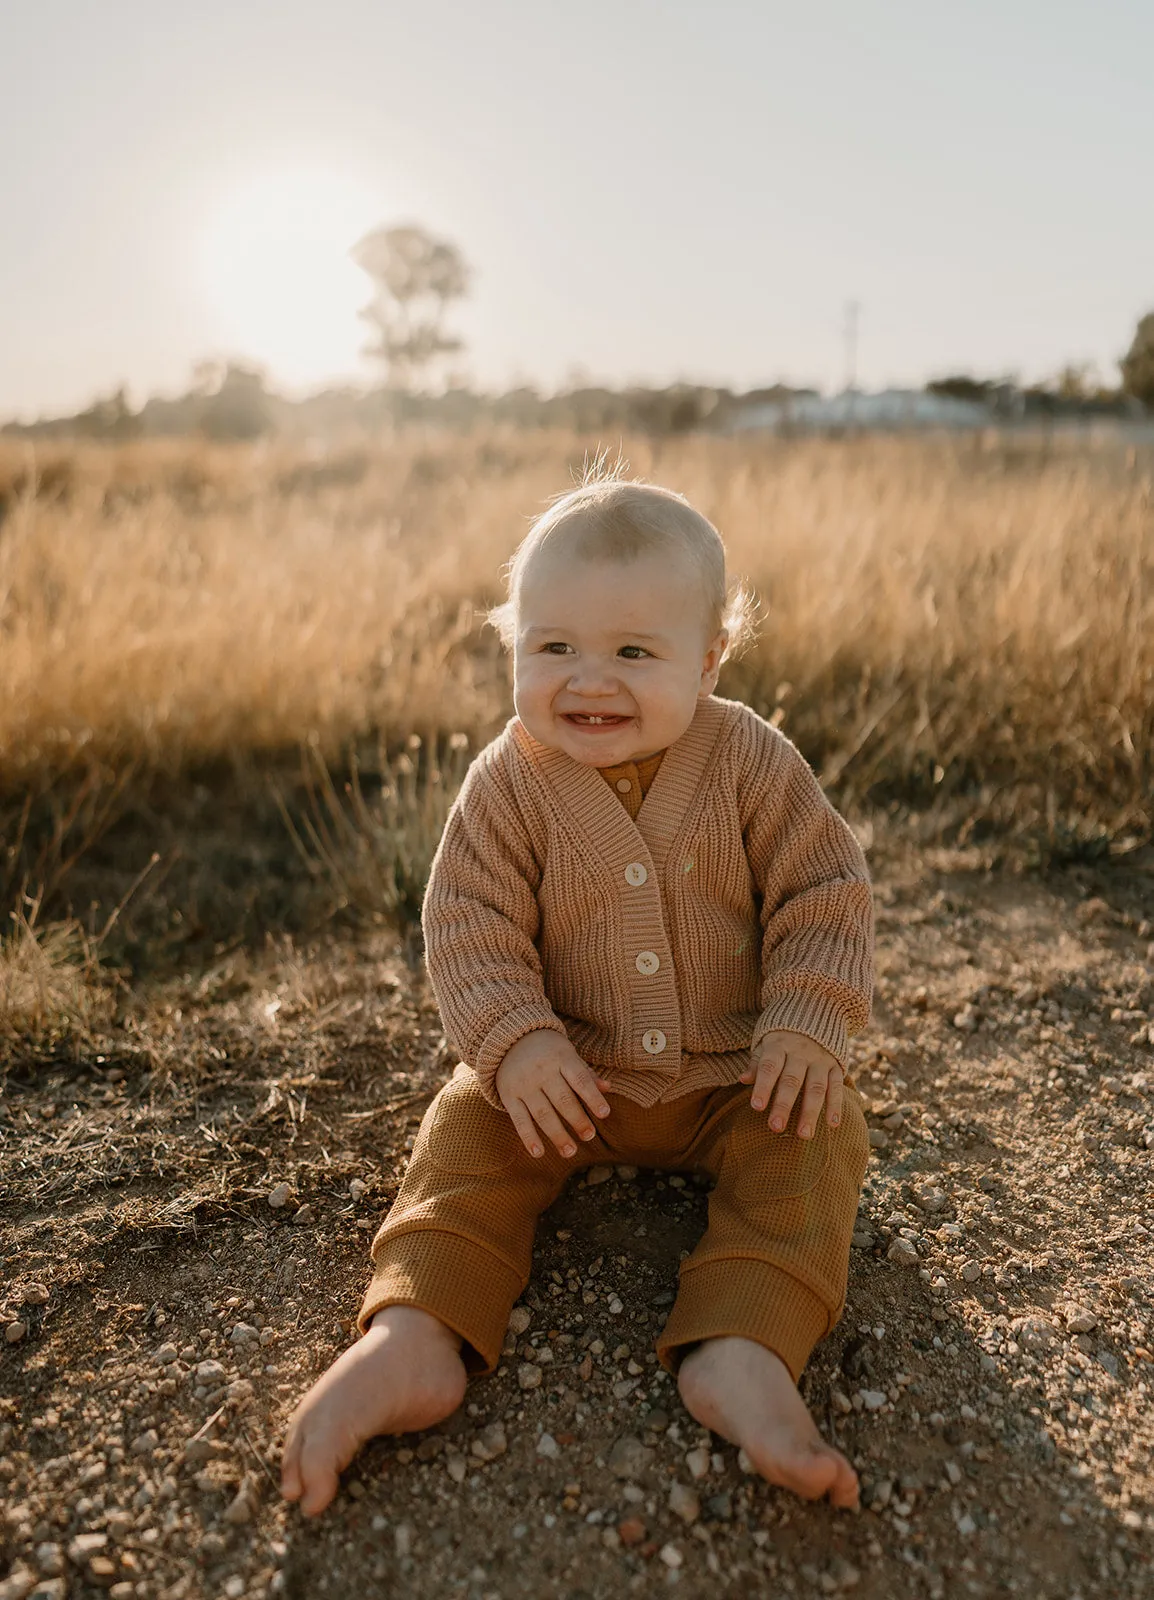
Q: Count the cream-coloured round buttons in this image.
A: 3